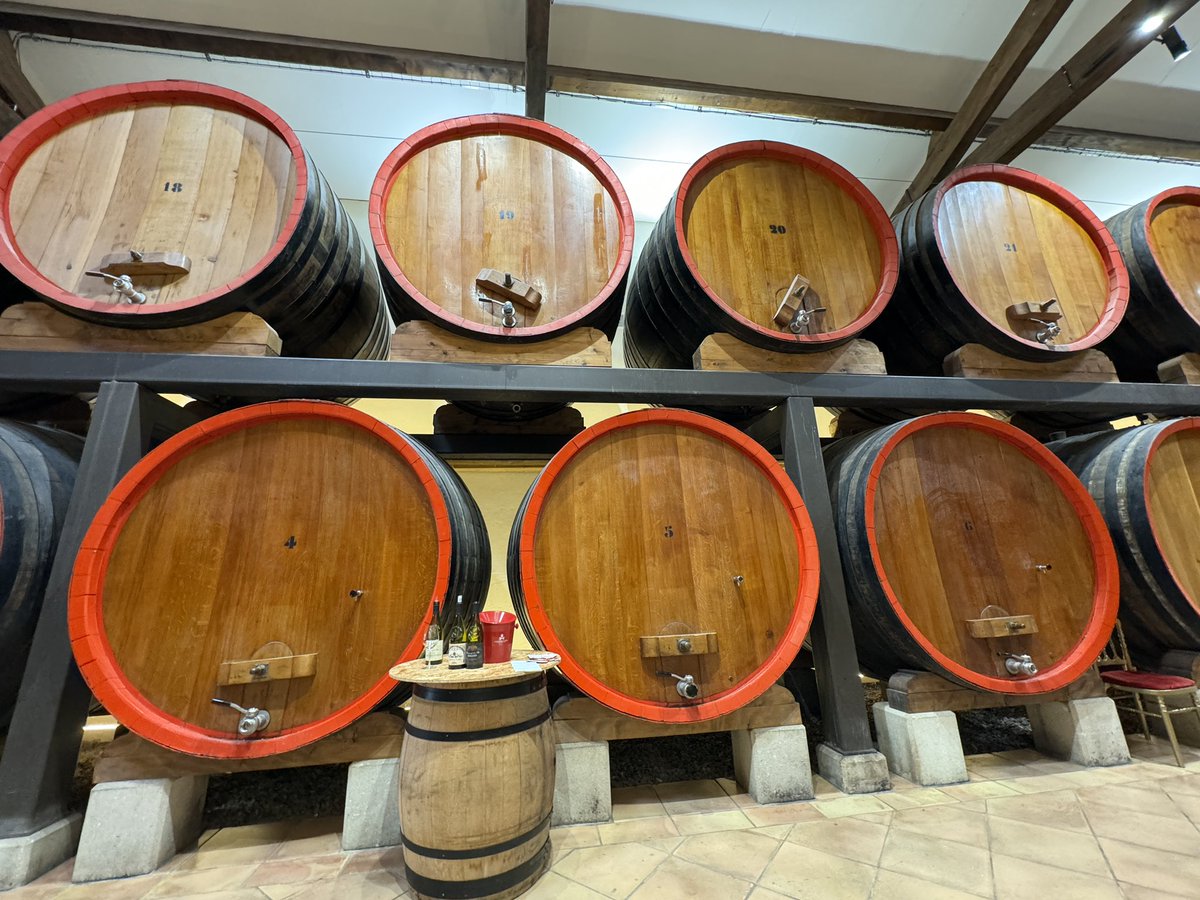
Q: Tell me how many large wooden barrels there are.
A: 10